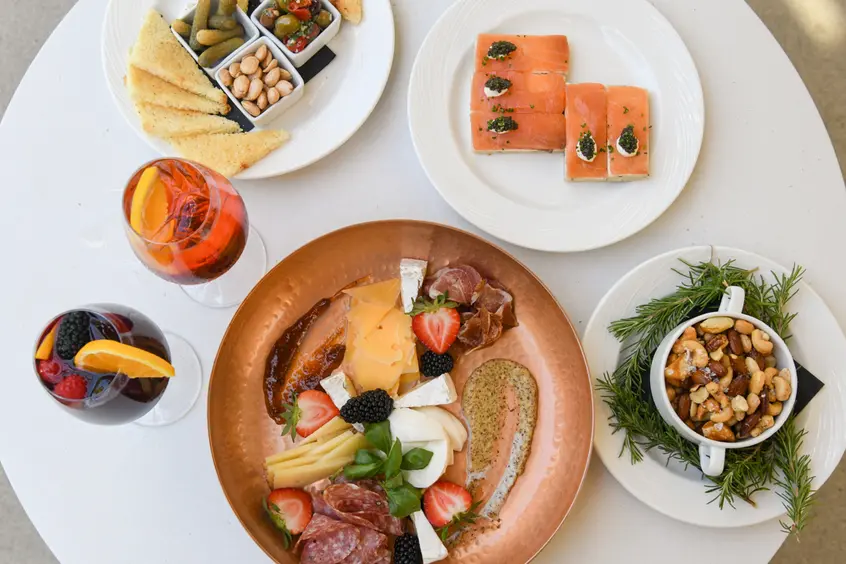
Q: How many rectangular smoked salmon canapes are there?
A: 5